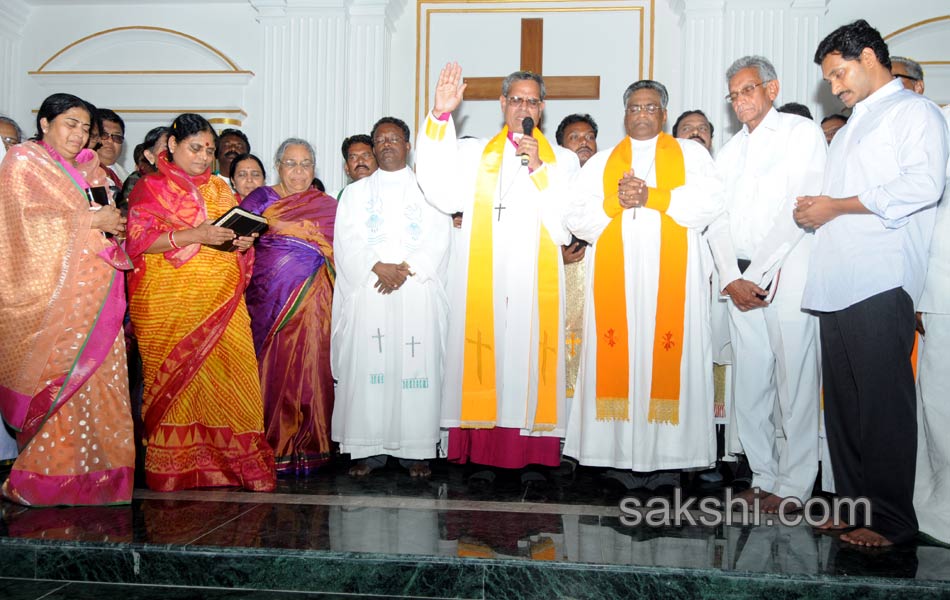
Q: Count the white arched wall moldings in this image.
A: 2